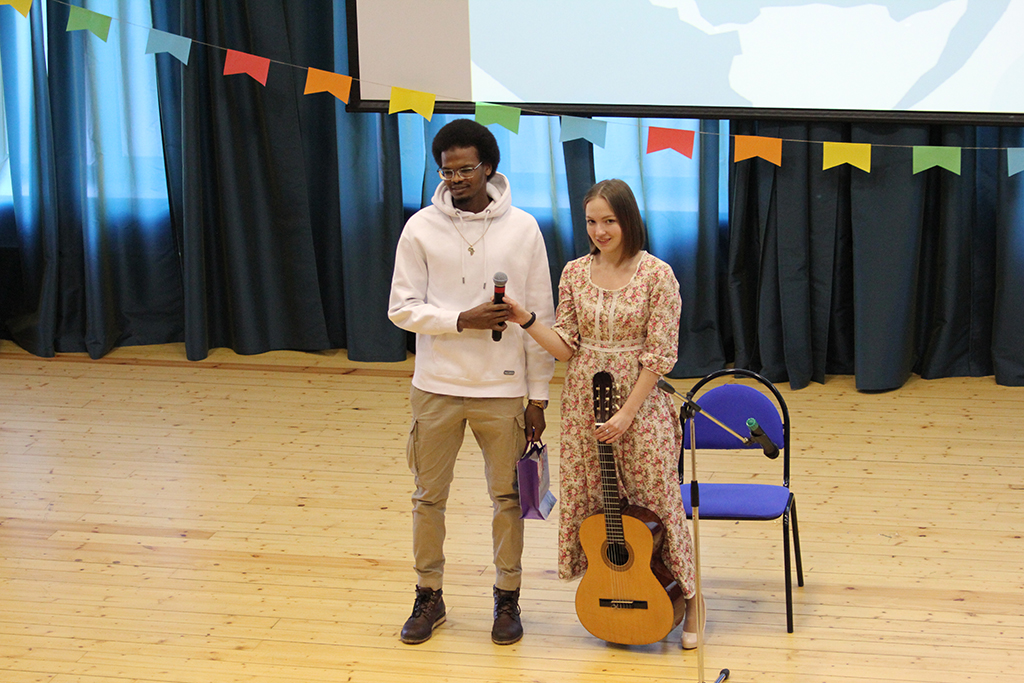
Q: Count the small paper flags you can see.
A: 13